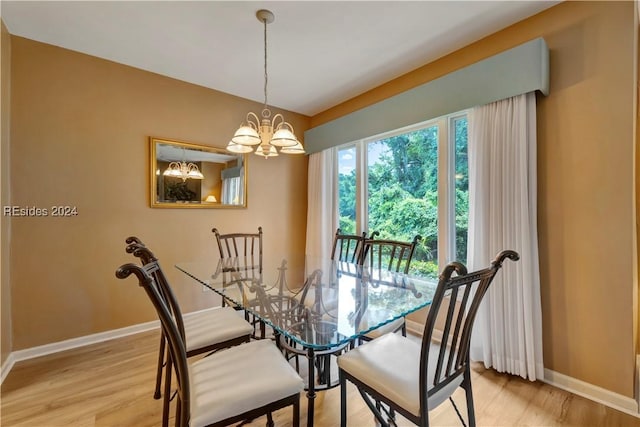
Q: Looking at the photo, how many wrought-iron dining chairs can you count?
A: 6